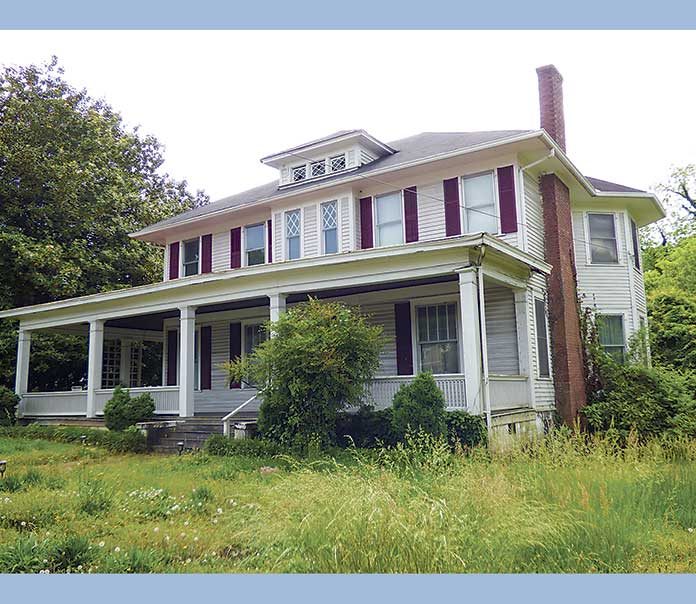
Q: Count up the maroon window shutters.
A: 12